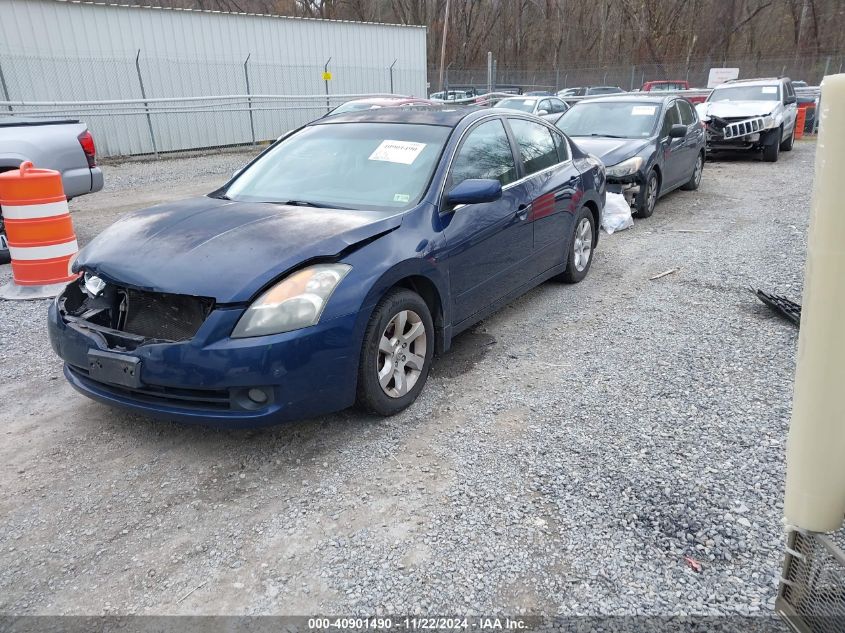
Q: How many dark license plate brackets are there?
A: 1